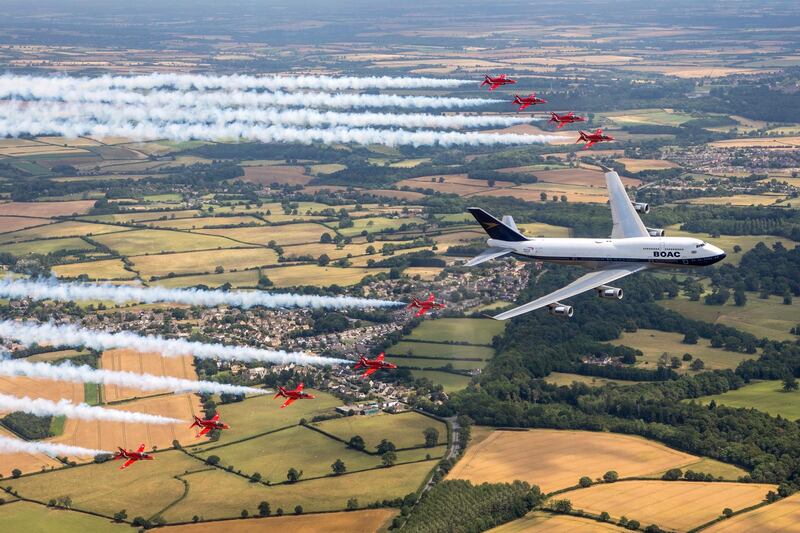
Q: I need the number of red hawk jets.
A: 9